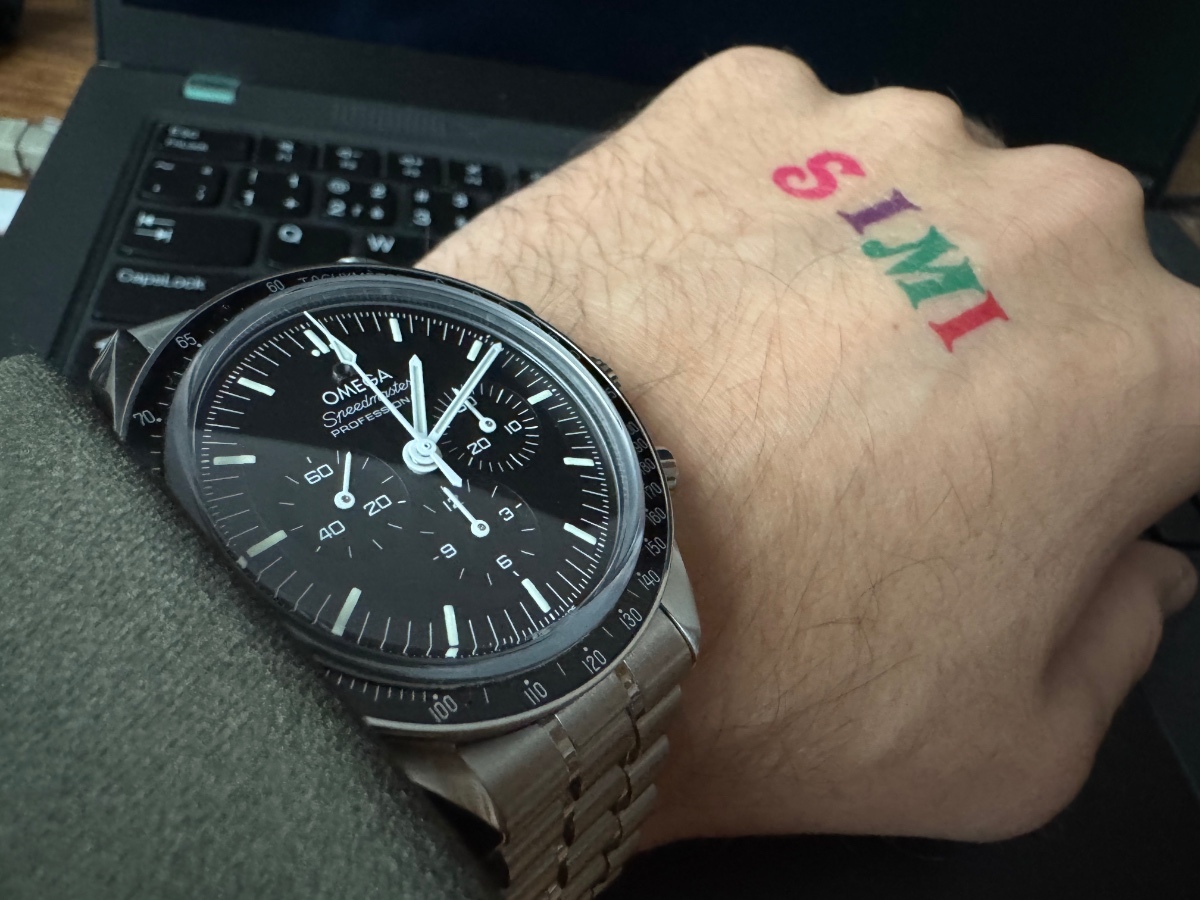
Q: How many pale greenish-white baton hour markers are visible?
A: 12